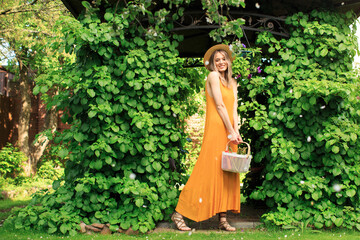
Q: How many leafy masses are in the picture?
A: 2